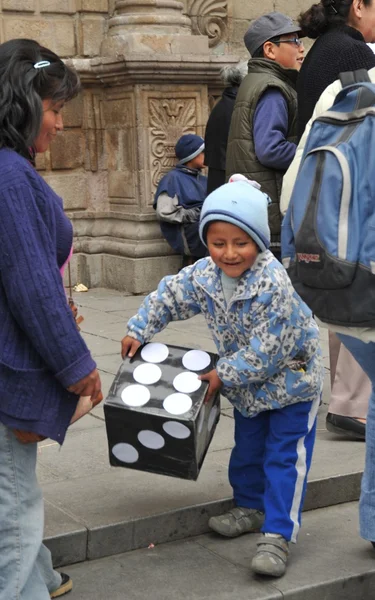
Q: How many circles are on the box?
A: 11